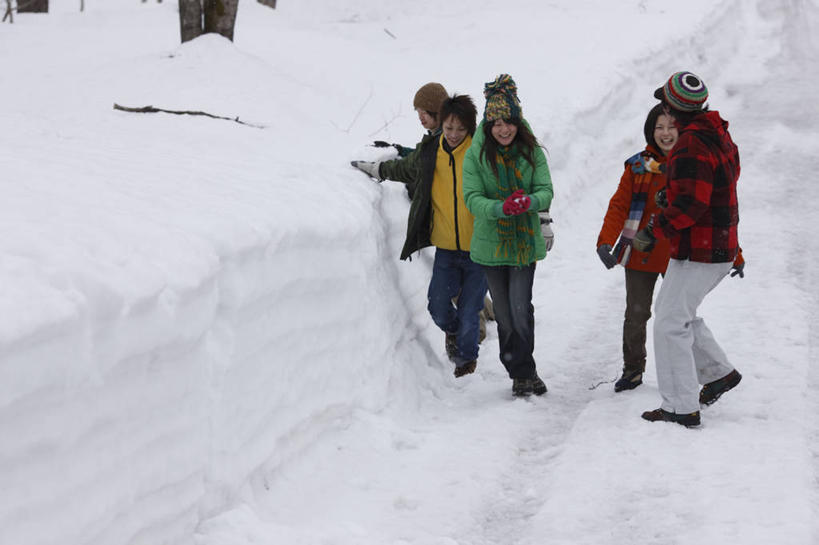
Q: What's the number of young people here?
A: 5